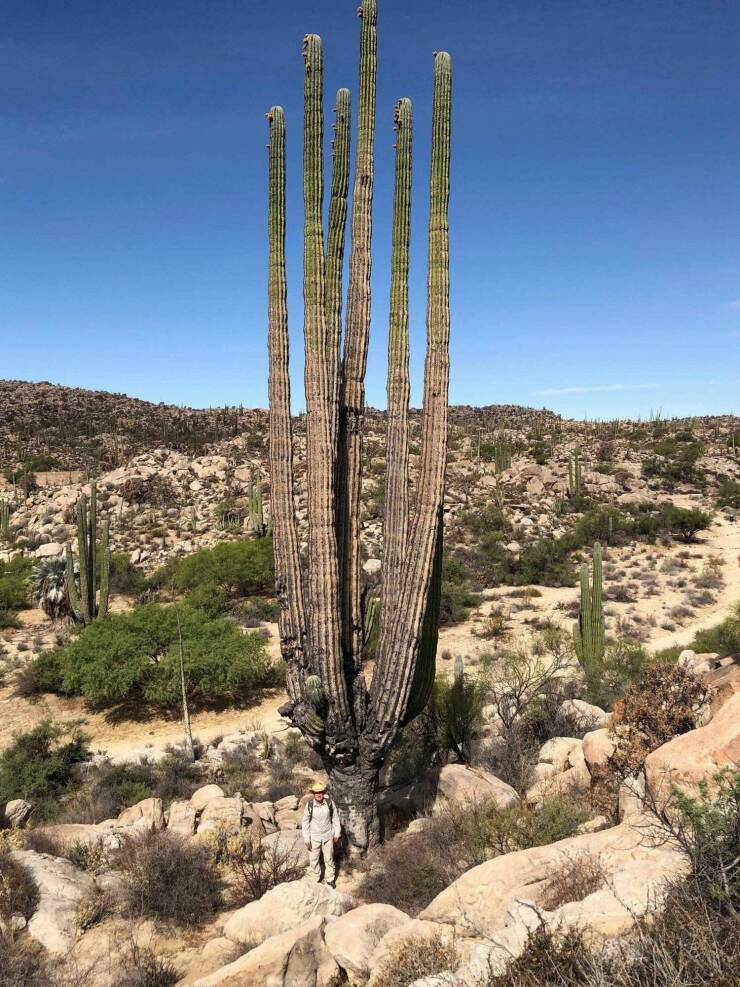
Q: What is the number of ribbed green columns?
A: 6